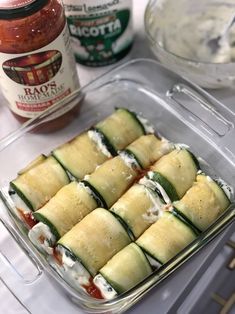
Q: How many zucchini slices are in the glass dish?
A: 12